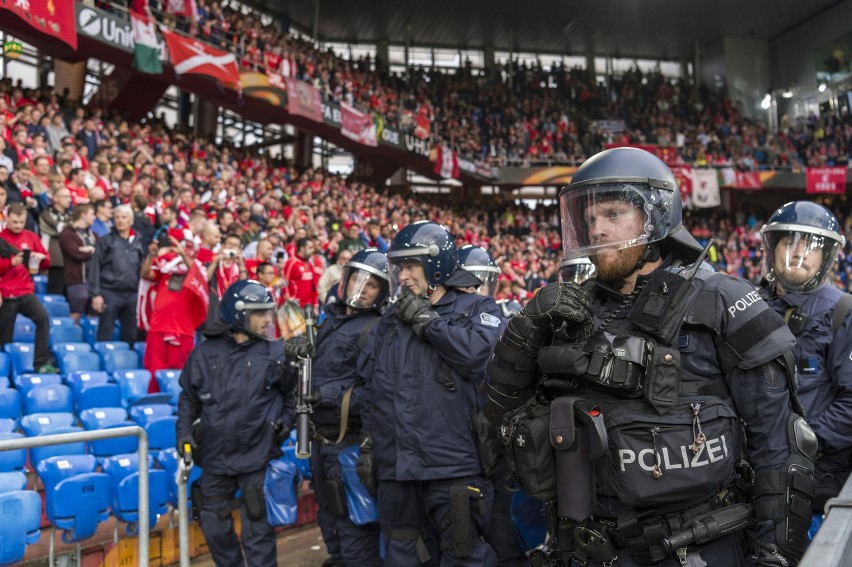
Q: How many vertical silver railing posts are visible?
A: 2